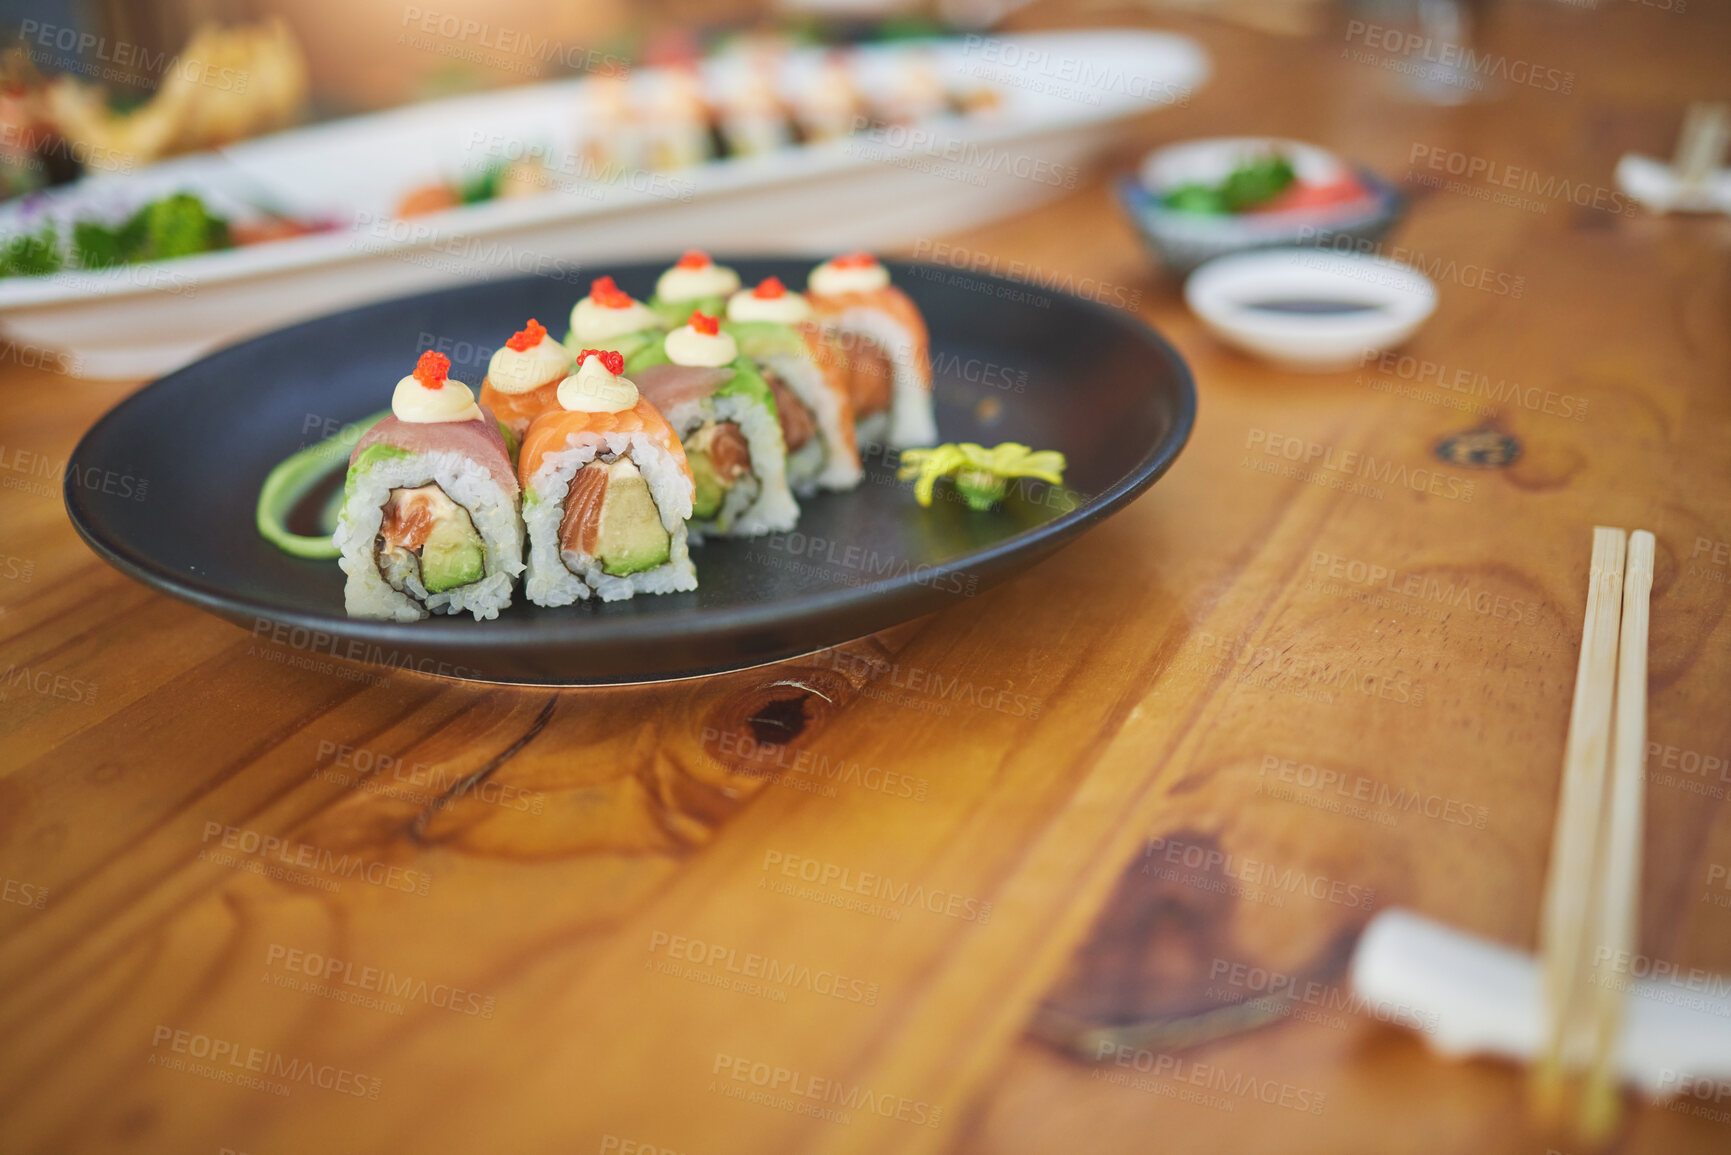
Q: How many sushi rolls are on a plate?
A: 8